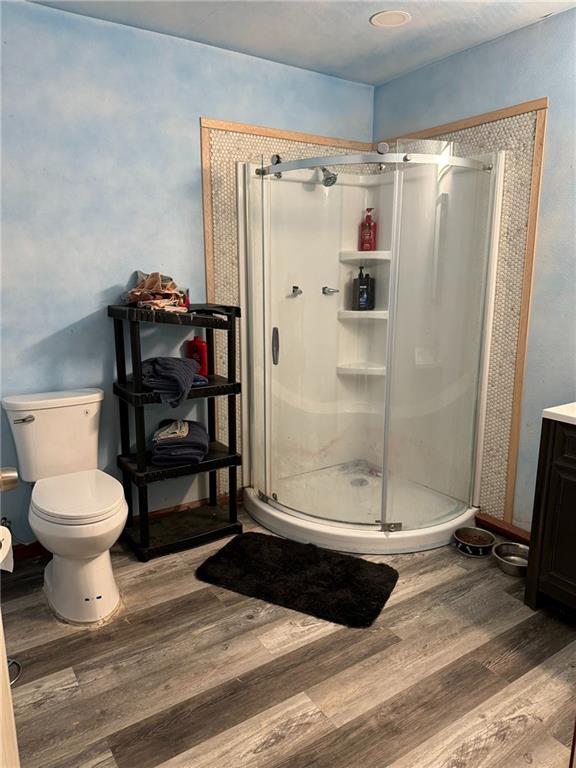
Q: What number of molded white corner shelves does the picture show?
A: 3